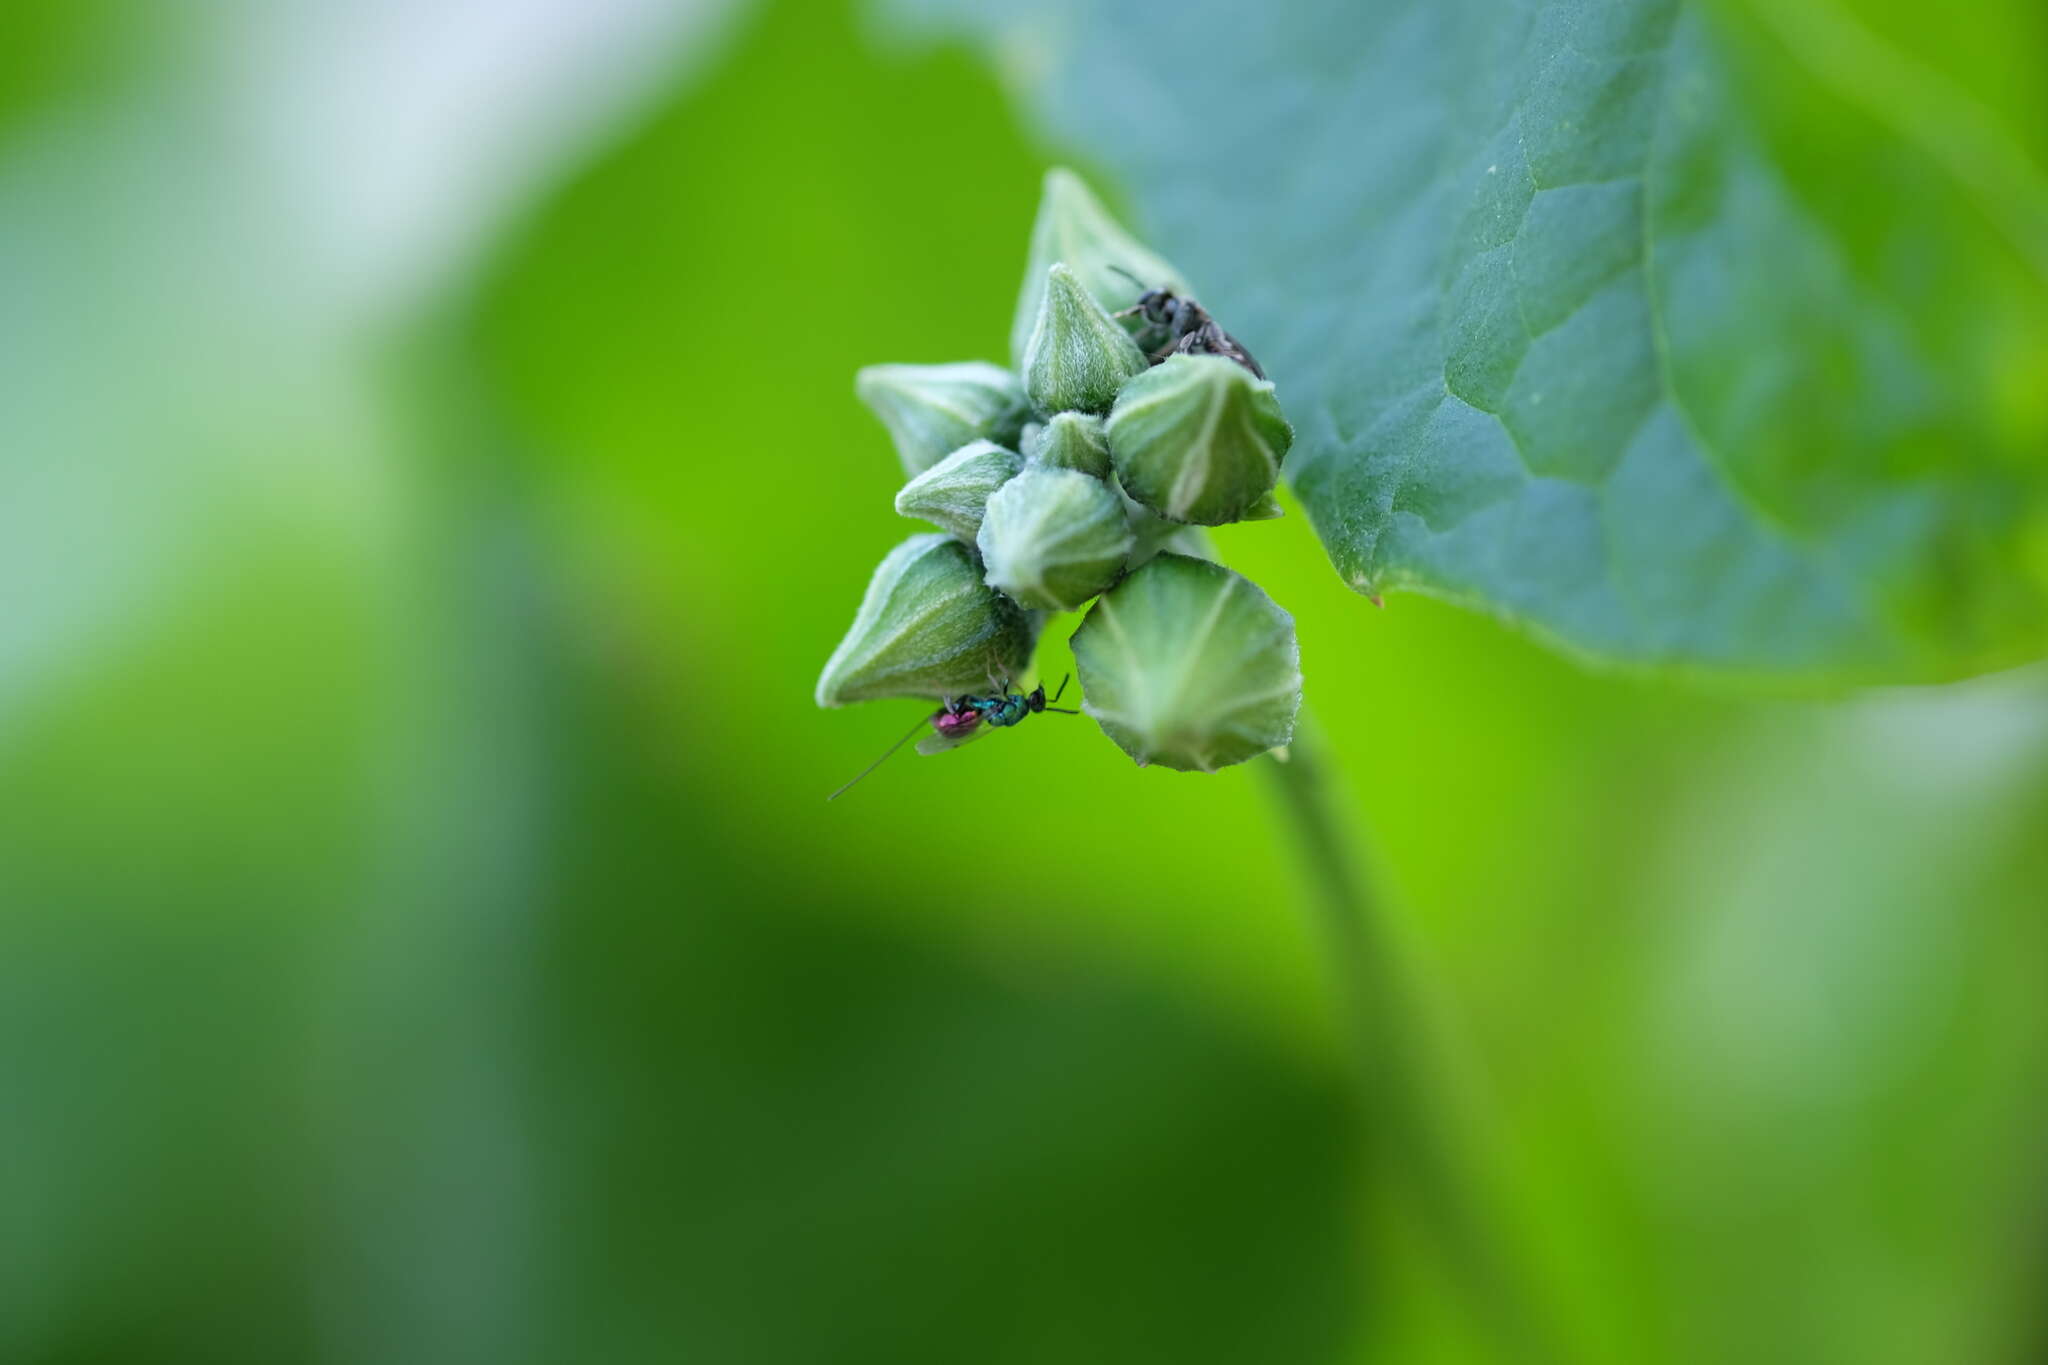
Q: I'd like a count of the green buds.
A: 9